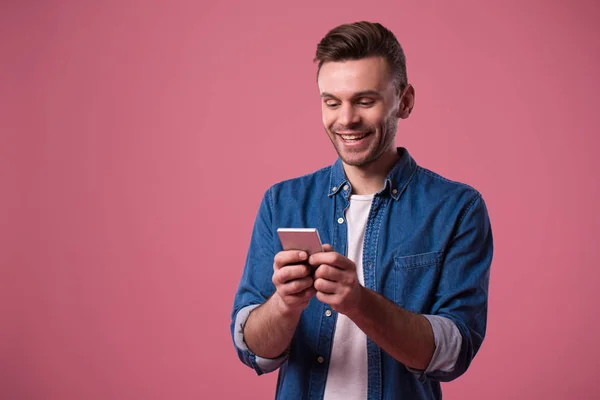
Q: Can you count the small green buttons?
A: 0